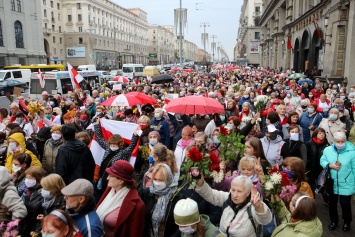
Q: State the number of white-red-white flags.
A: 3